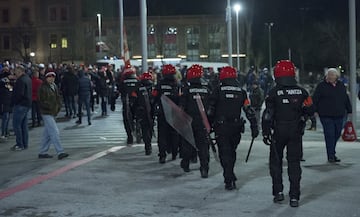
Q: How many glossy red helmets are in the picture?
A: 6